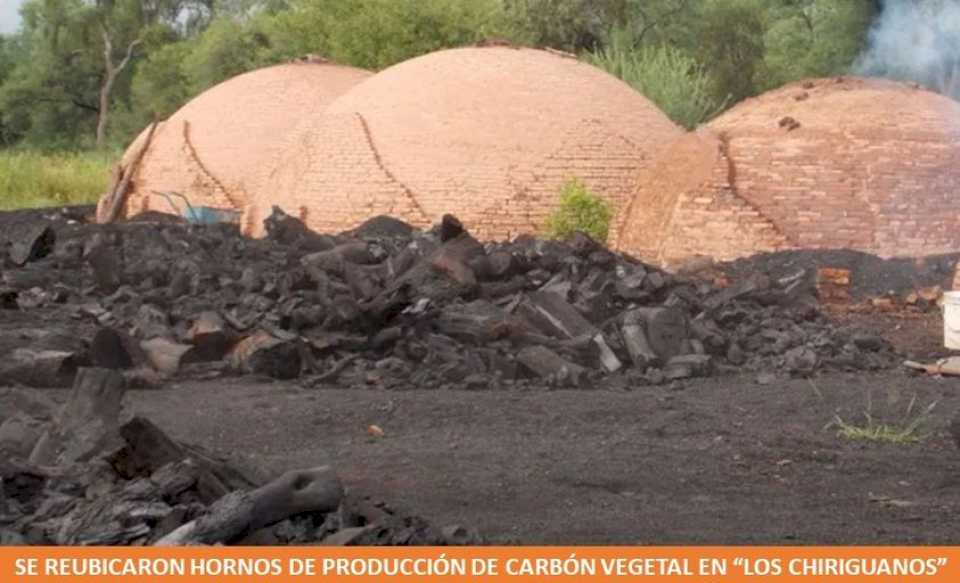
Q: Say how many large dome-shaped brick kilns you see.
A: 3